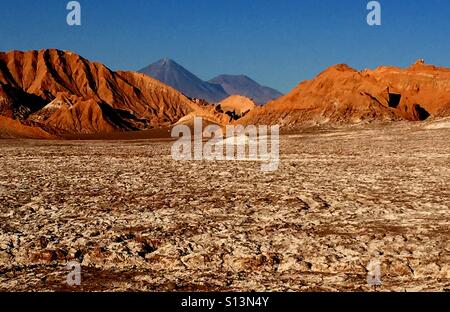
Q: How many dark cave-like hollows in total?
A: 2